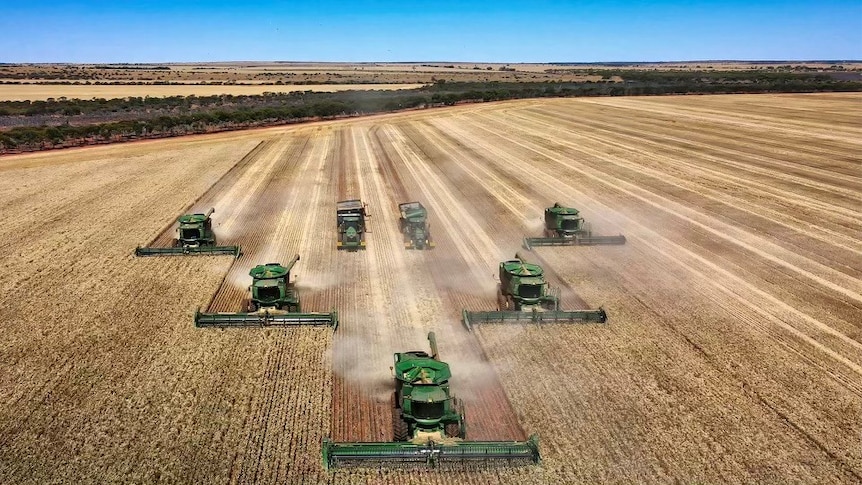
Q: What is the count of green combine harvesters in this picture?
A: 5